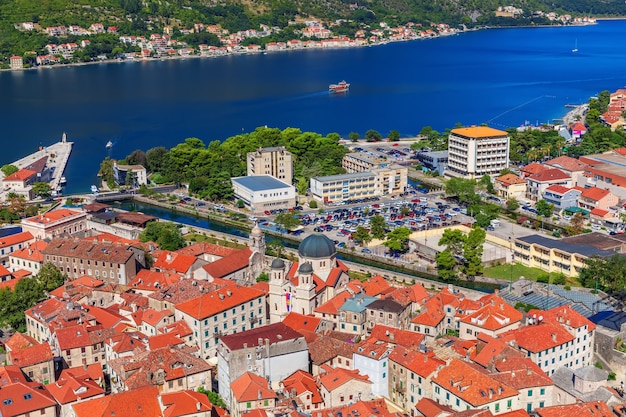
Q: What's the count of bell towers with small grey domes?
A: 2